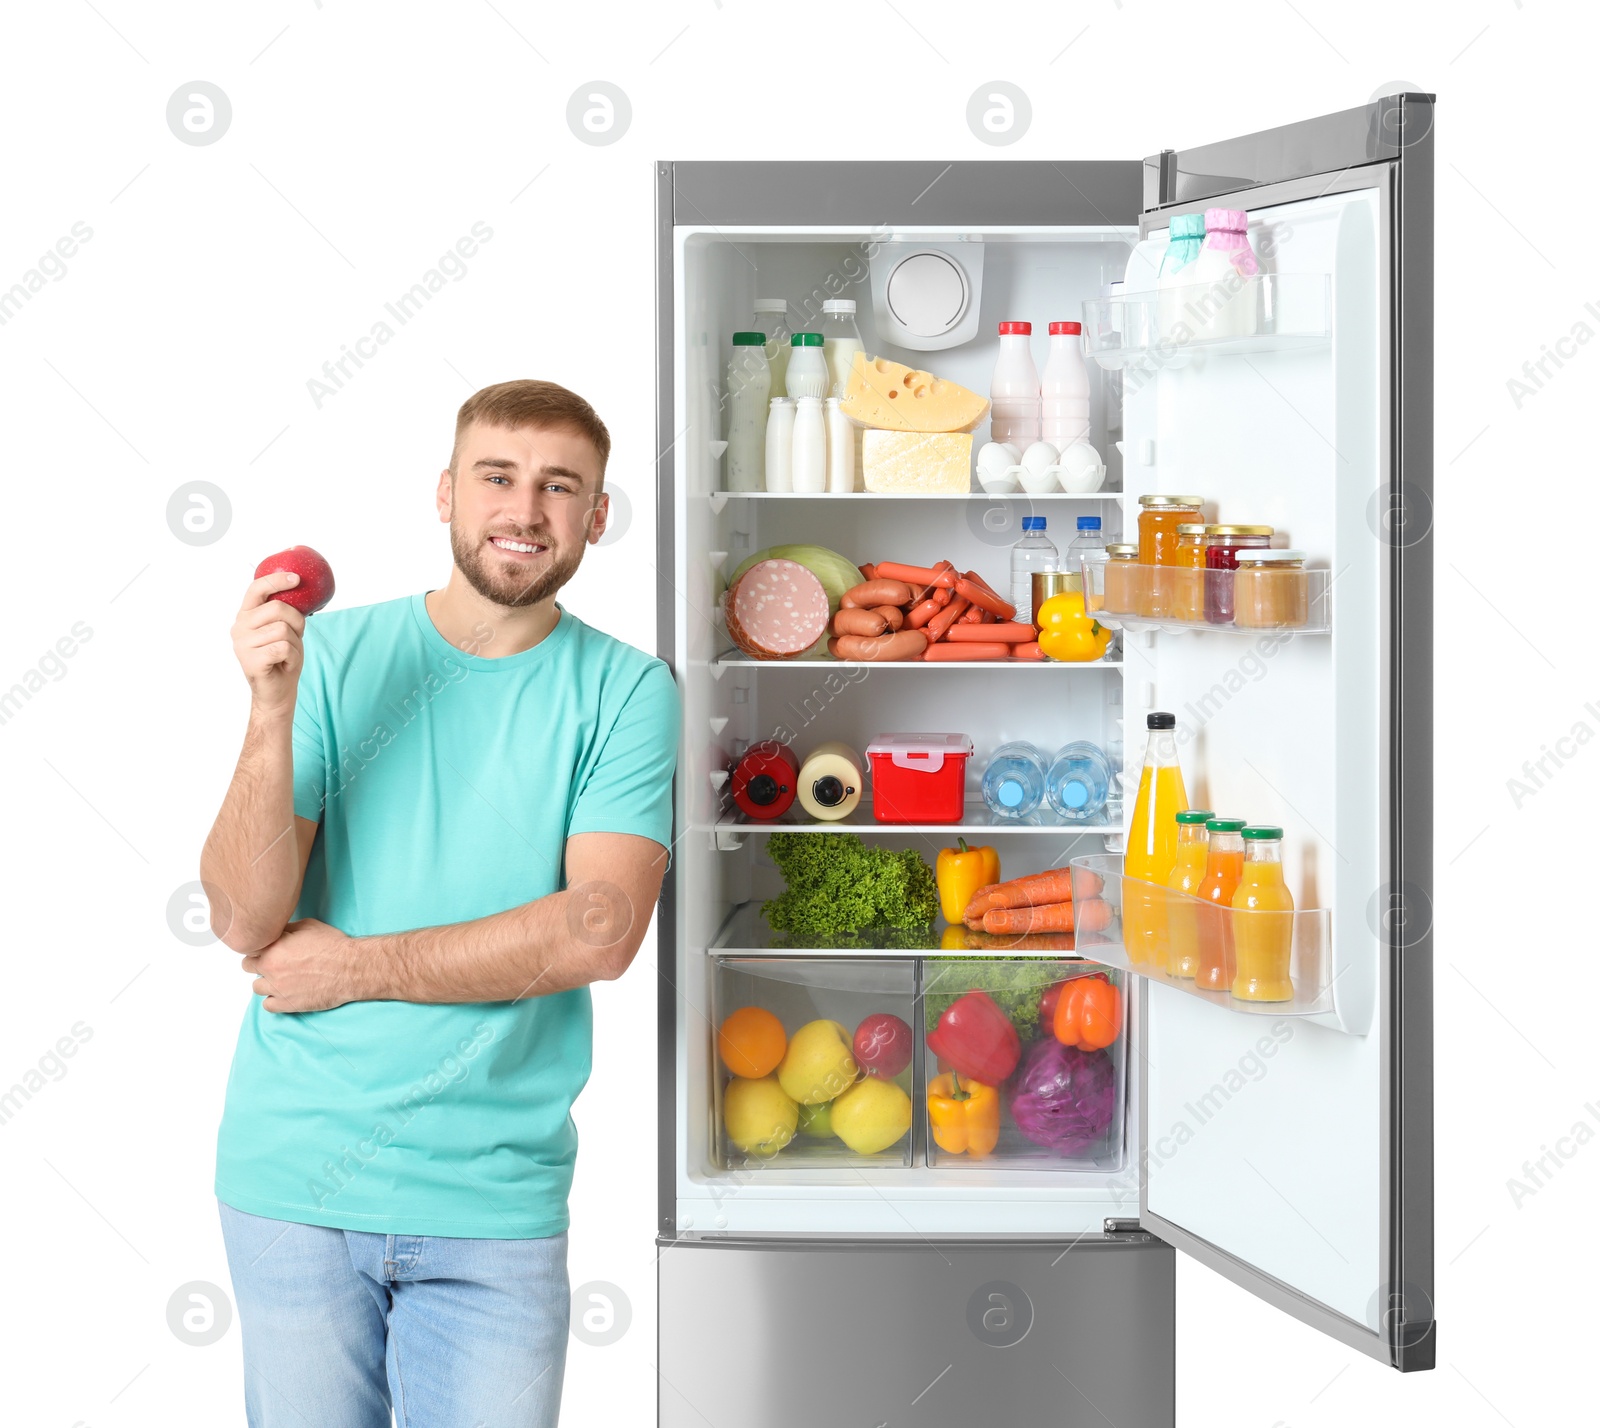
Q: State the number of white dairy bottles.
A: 11